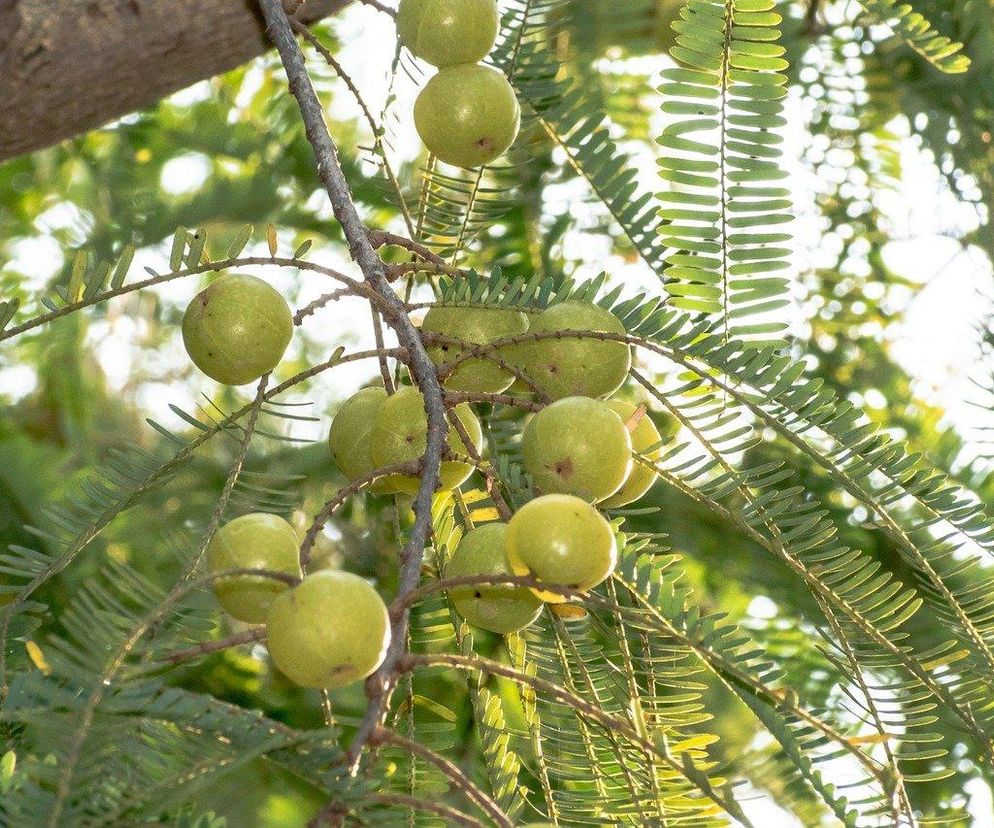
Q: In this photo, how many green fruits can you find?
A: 13